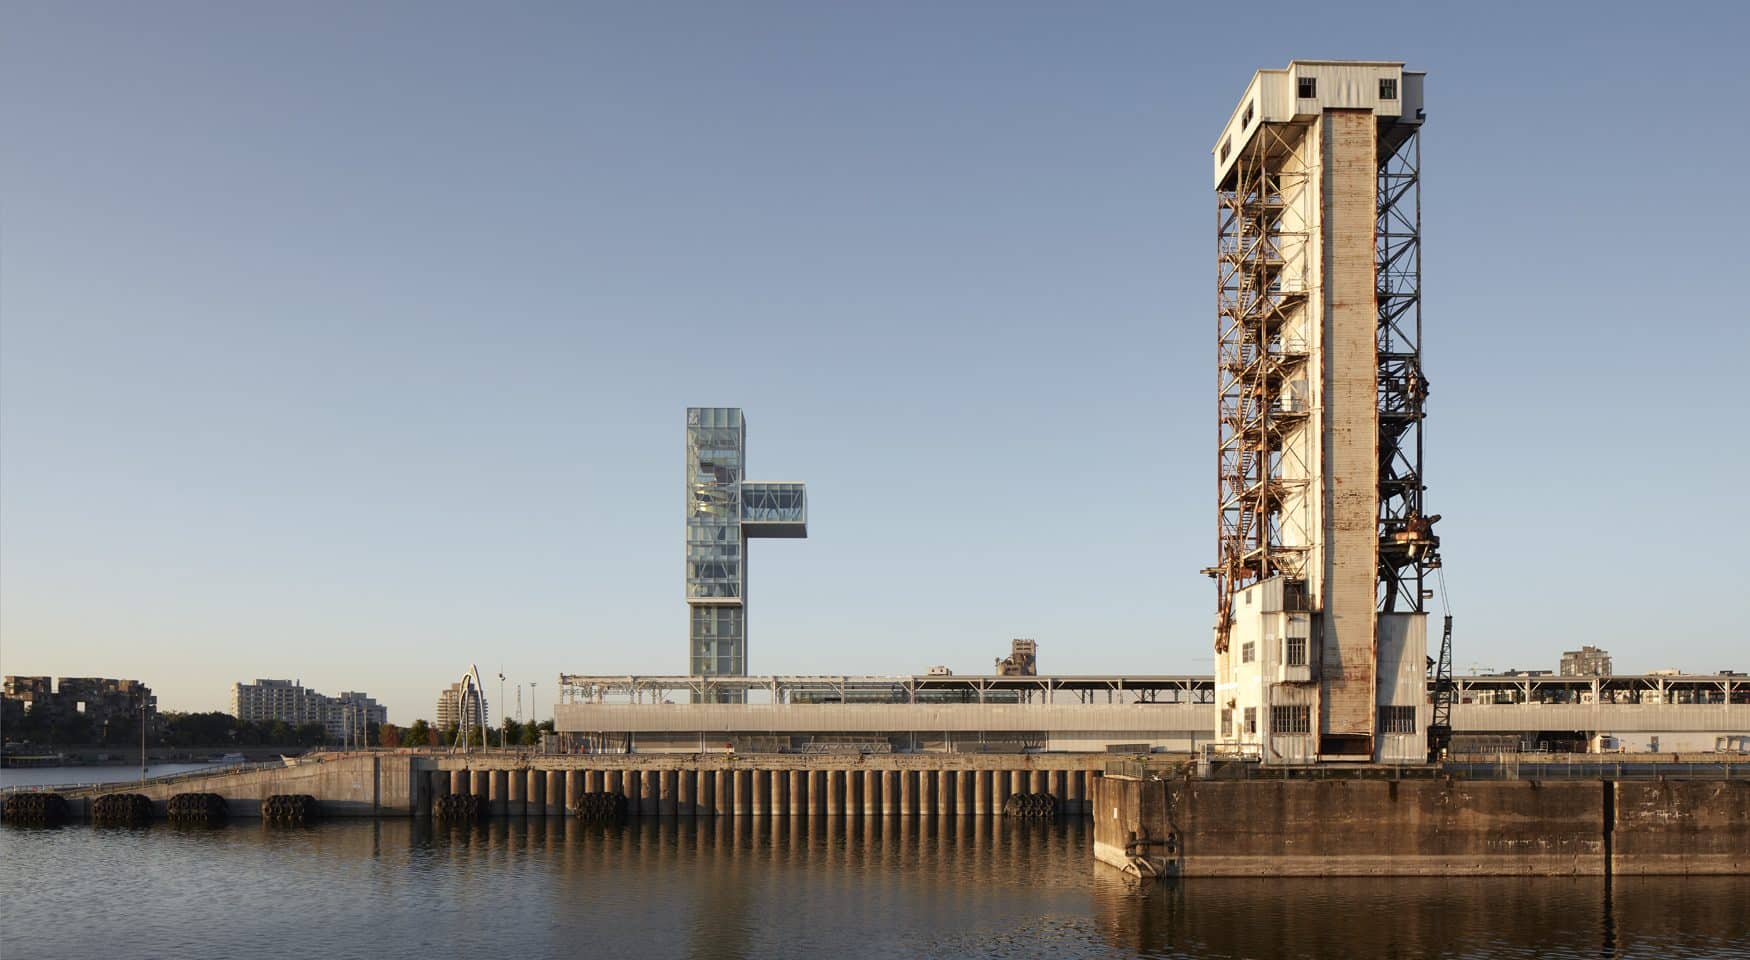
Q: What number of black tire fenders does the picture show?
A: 7